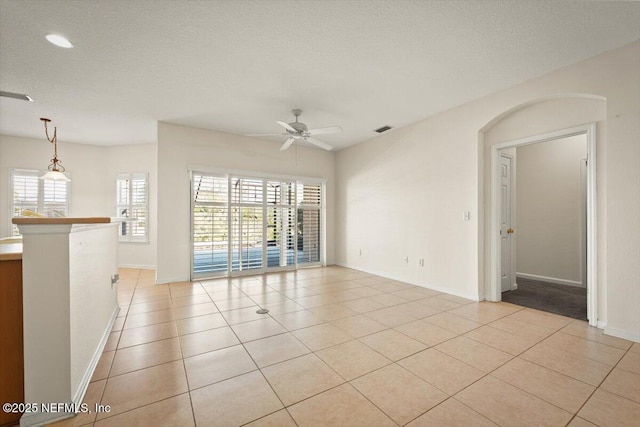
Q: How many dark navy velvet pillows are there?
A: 0